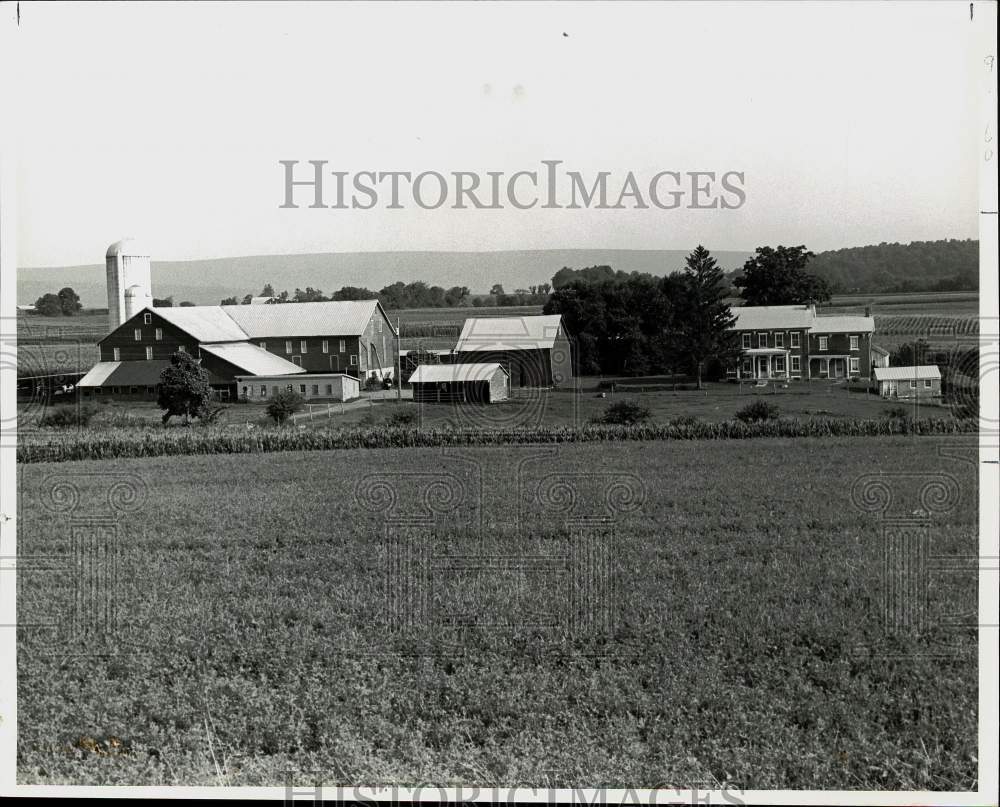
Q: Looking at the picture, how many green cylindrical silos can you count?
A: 0